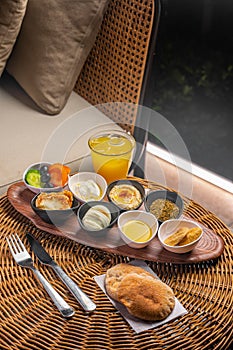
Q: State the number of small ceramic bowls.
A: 8